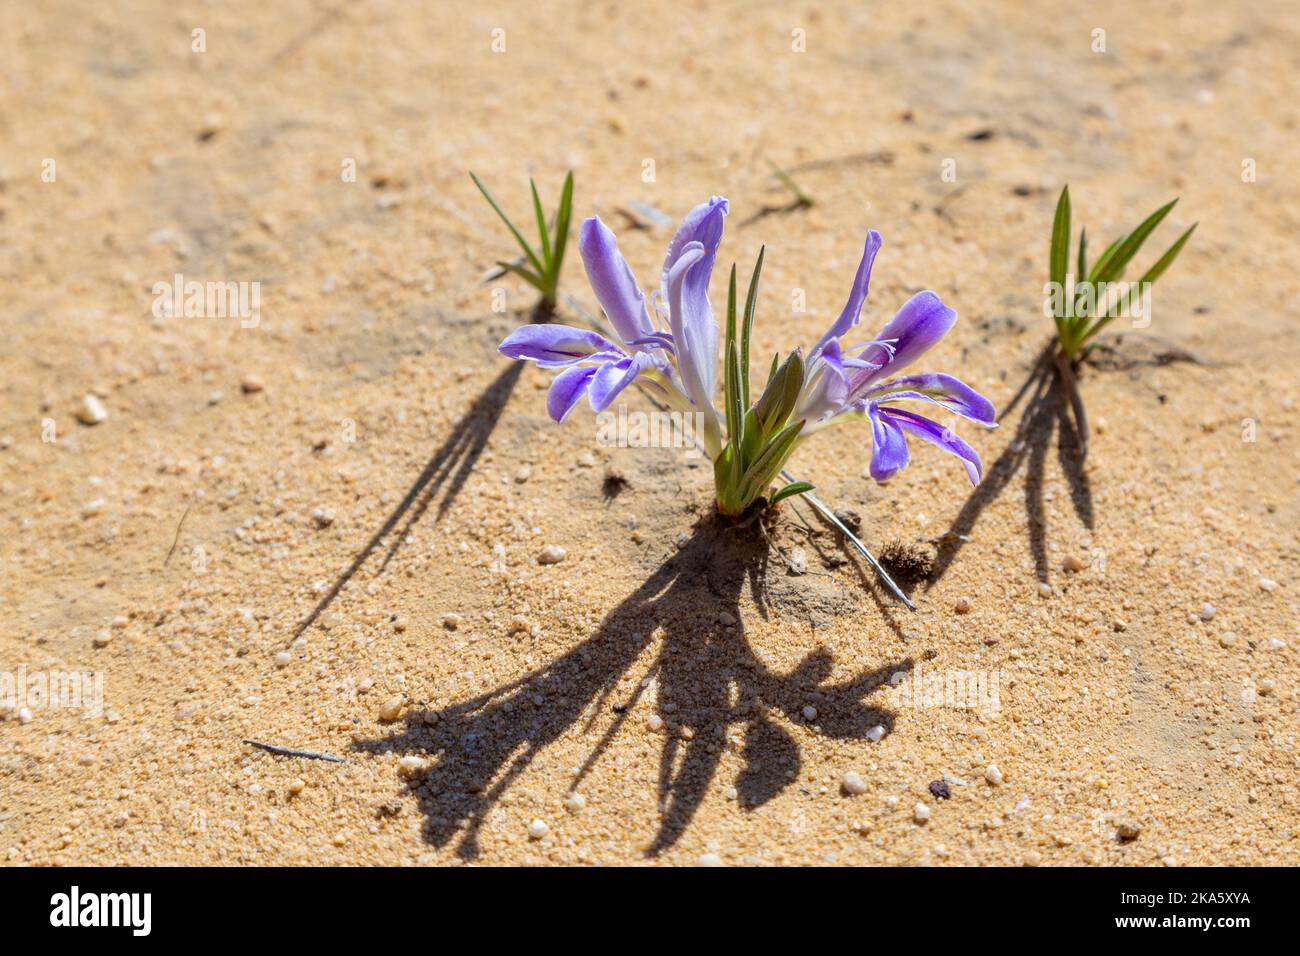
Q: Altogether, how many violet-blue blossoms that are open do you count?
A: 2